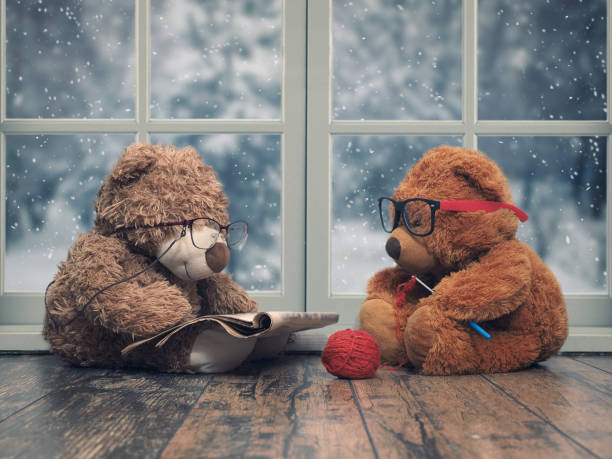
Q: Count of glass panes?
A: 8